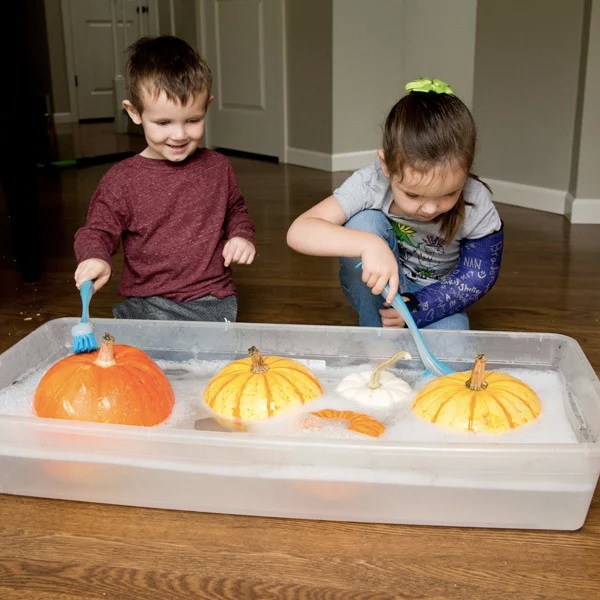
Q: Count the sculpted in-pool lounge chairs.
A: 0